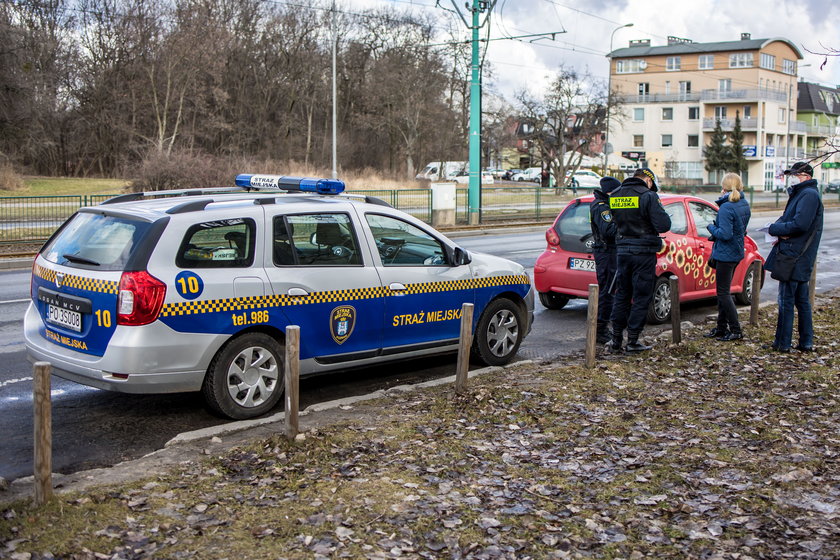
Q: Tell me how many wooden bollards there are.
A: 7